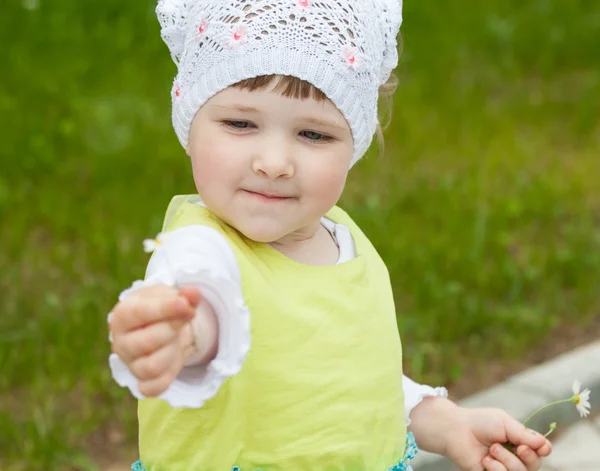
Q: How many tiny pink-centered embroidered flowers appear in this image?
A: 5